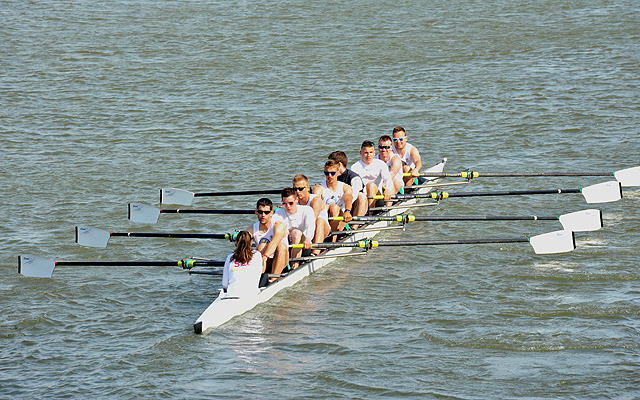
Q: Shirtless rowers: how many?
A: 0